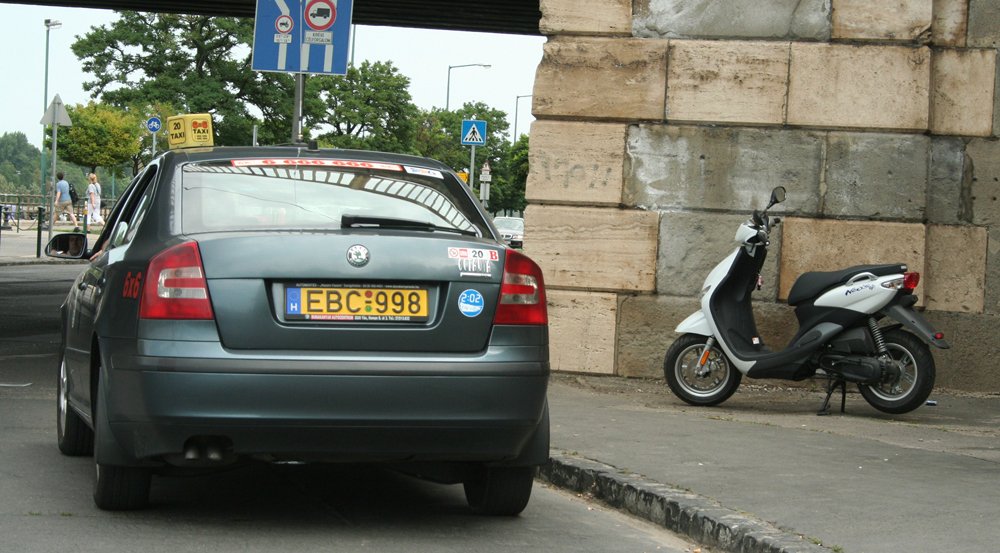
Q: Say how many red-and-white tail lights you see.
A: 2